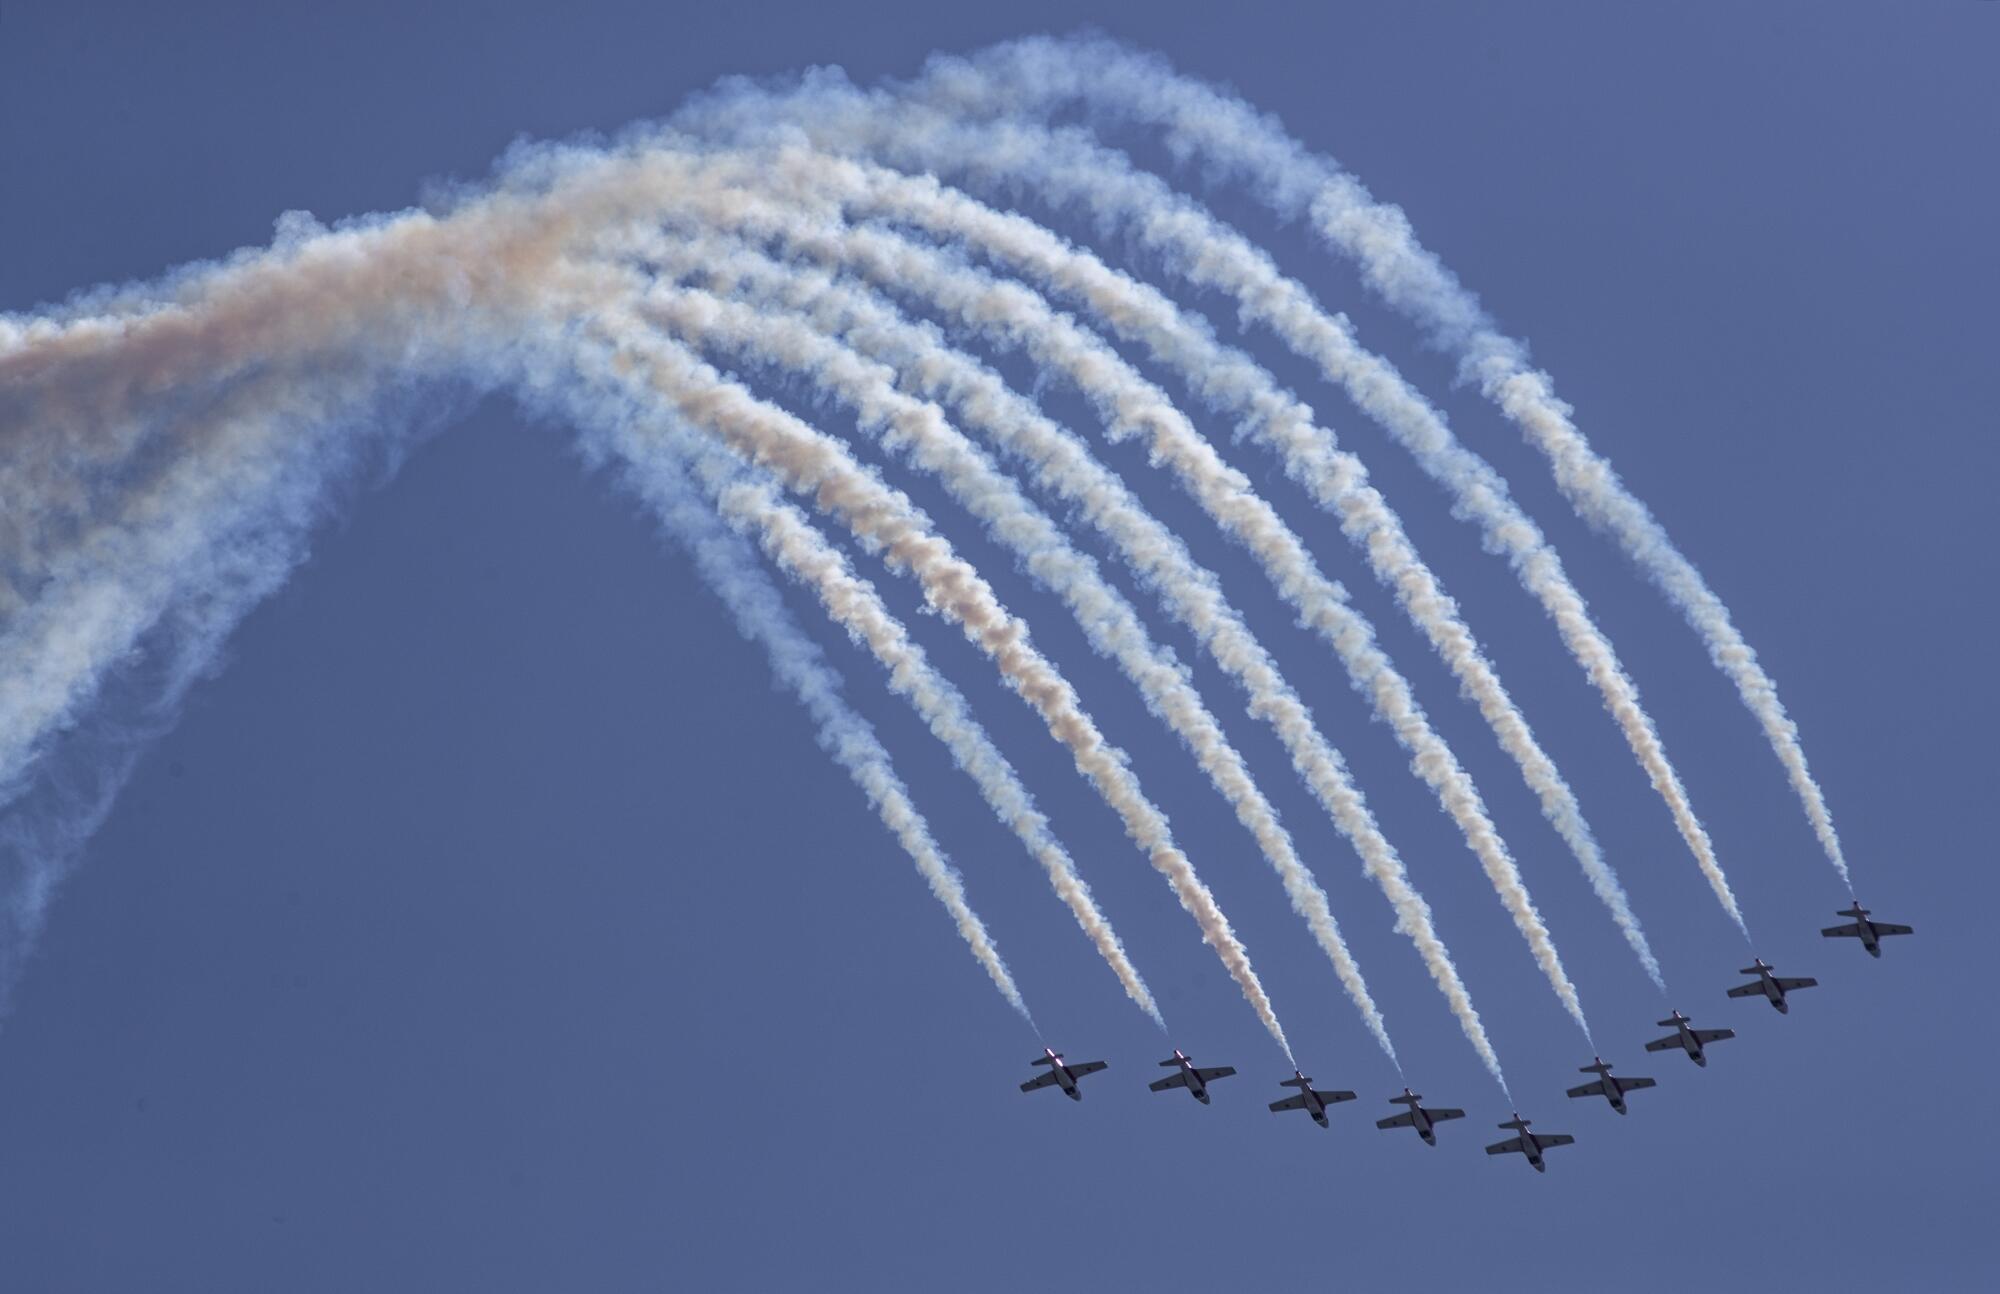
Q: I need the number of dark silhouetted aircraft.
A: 9